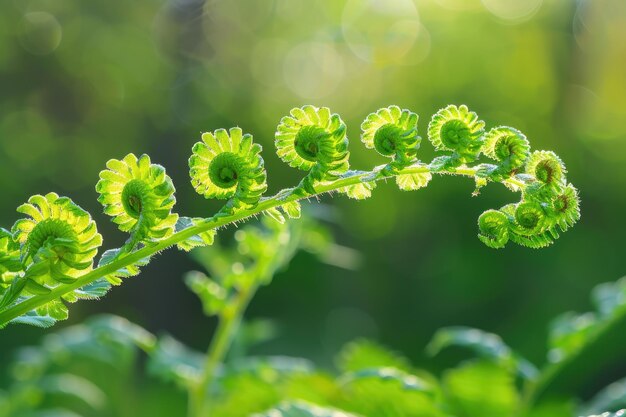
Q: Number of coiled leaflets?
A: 11